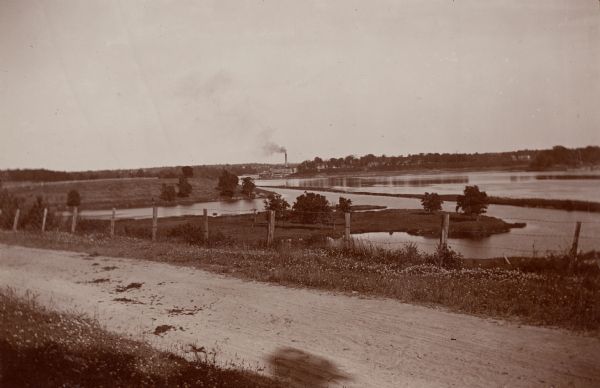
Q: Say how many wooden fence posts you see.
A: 10